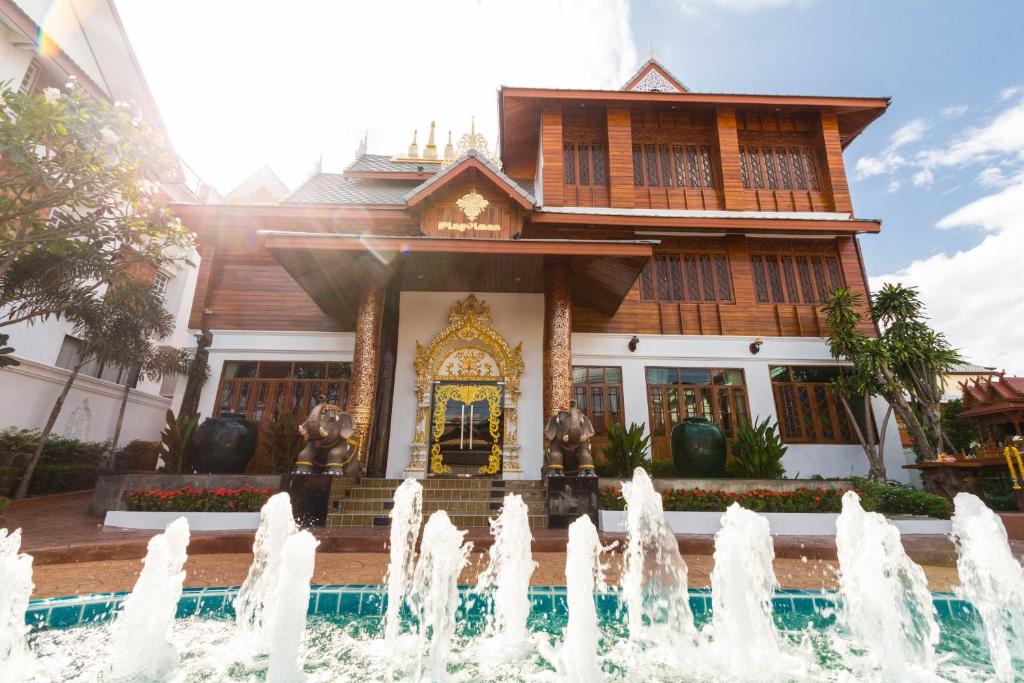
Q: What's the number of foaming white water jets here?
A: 12